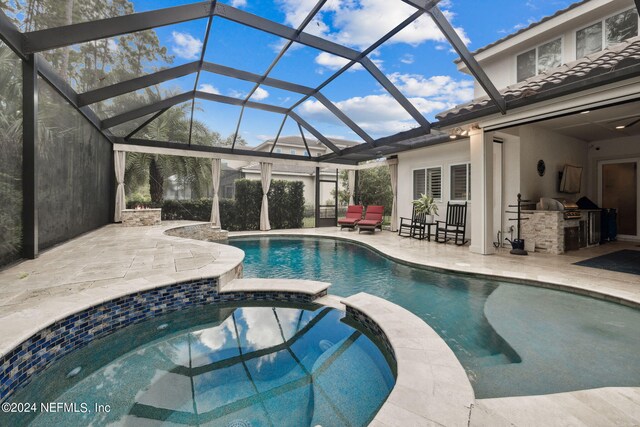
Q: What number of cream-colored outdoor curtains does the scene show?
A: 5